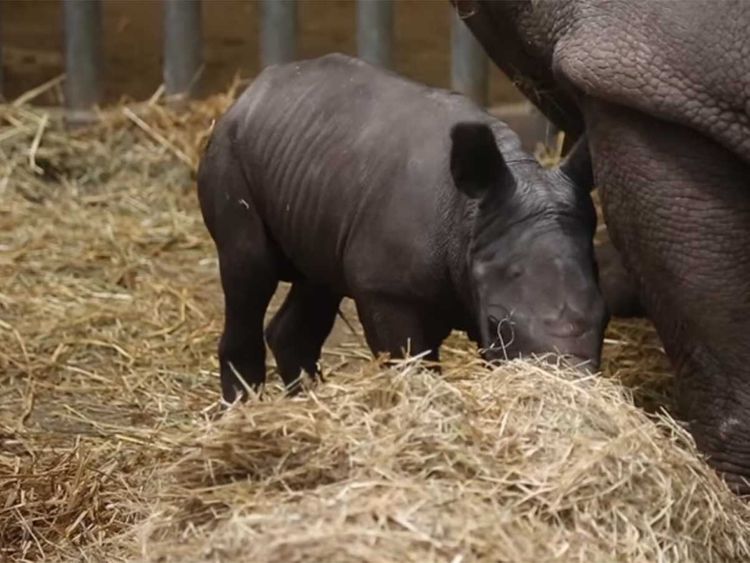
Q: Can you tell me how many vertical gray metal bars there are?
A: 5